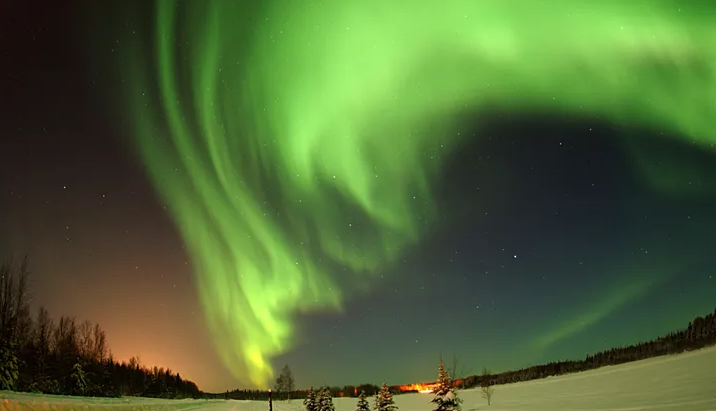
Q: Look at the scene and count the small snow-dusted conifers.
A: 5